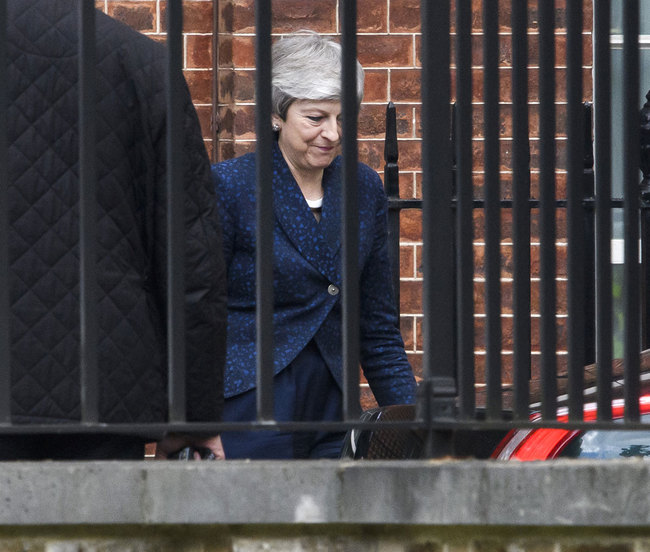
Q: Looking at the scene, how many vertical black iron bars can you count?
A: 13